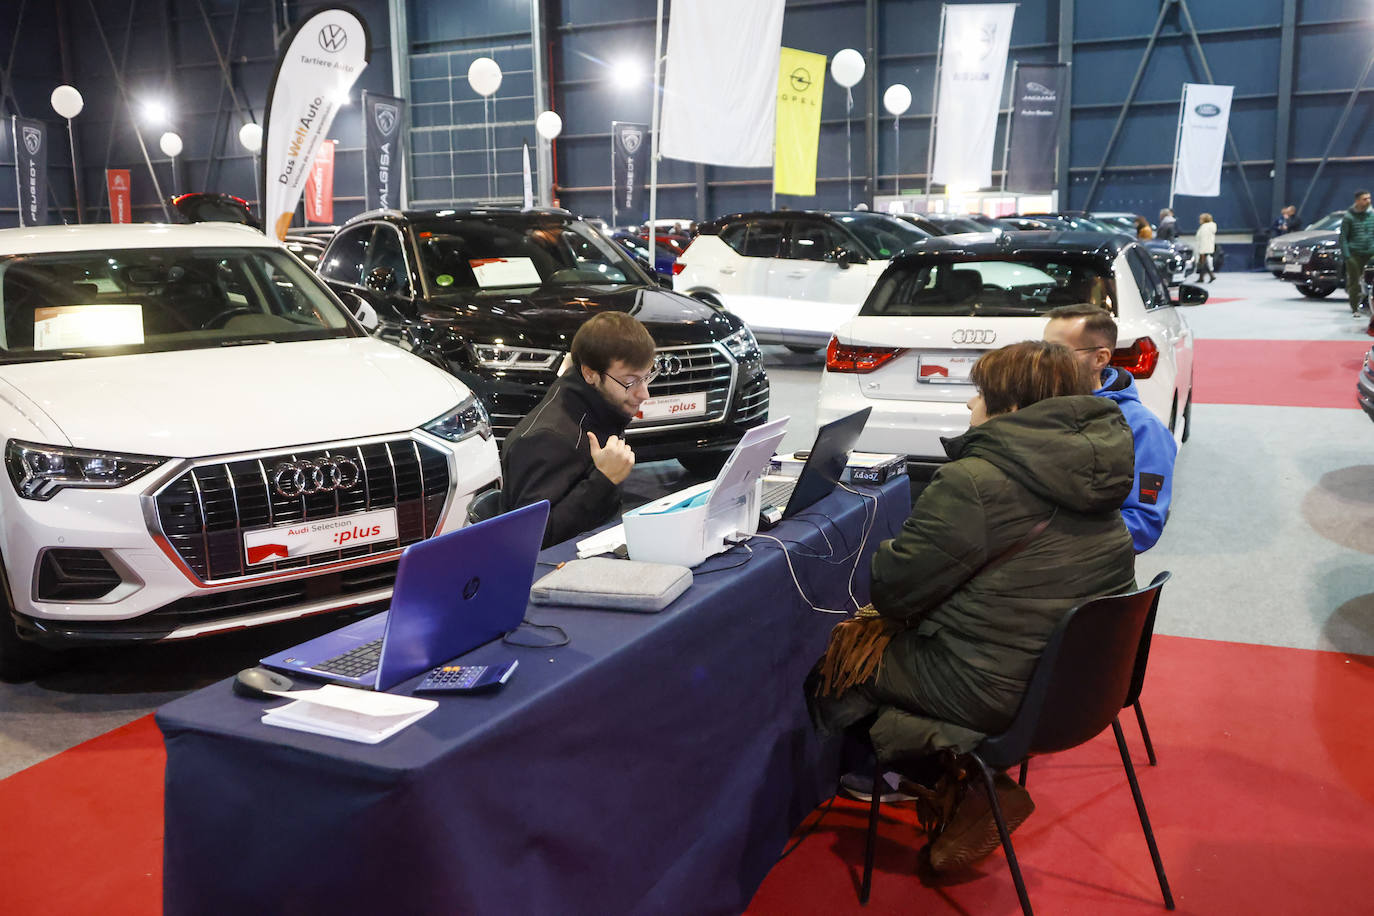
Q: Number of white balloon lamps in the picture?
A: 7